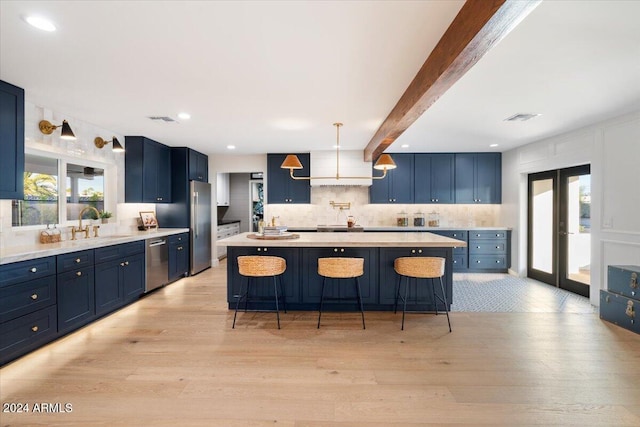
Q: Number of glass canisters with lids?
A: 3